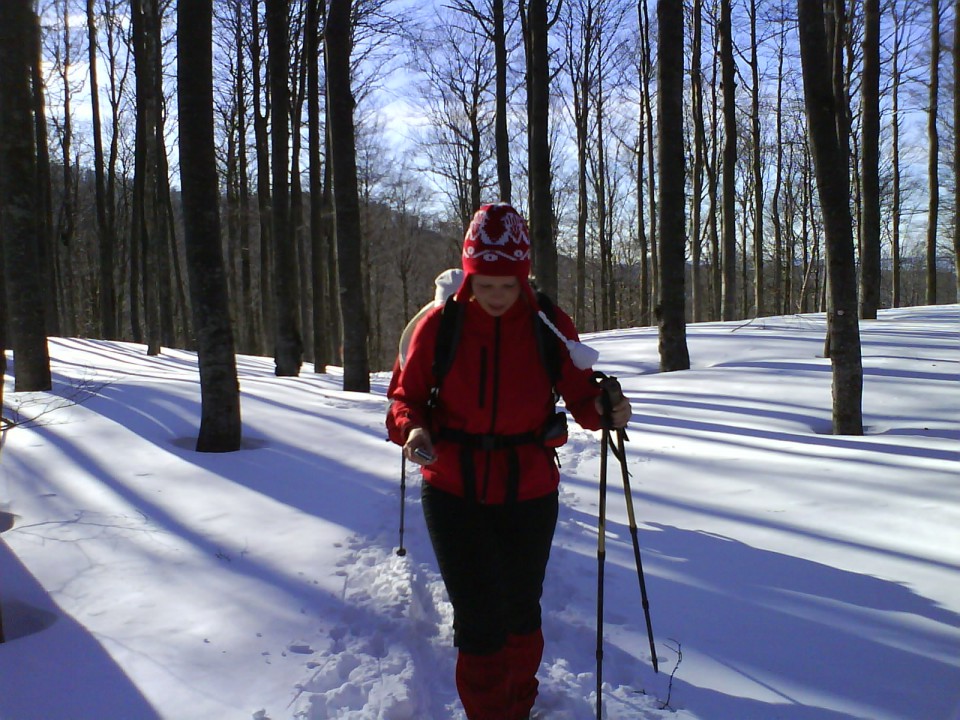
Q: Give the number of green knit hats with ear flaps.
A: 0